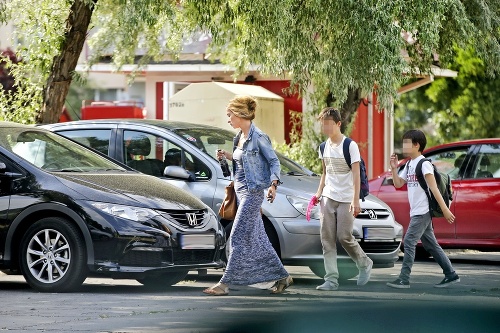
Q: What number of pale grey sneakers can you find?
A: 2